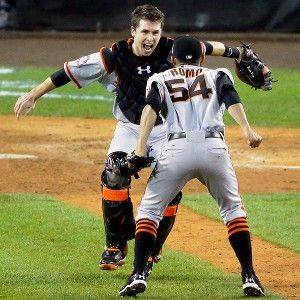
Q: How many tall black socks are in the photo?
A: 2